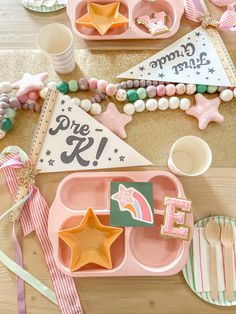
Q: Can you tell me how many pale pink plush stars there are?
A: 3